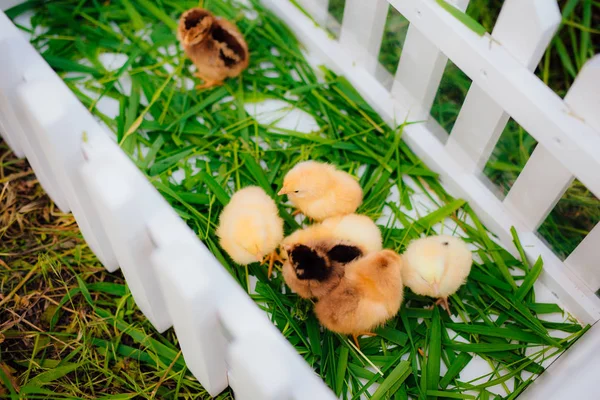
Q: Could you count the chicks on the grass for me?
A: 7